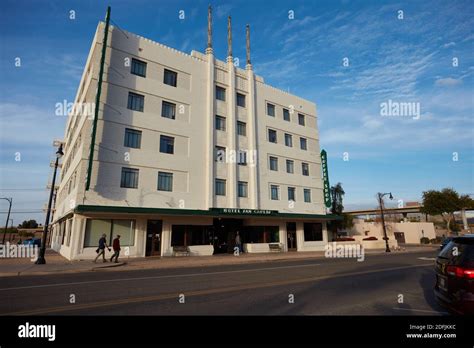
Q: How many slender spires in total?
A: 3